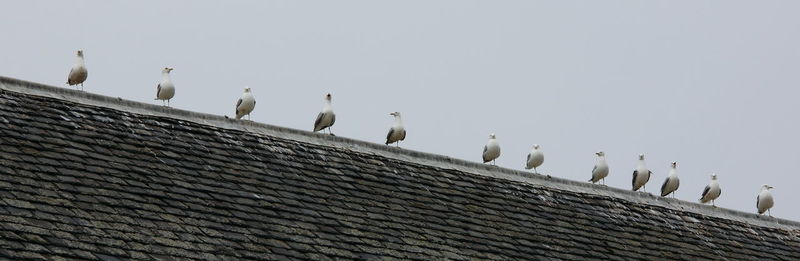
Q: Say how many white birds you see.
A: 12